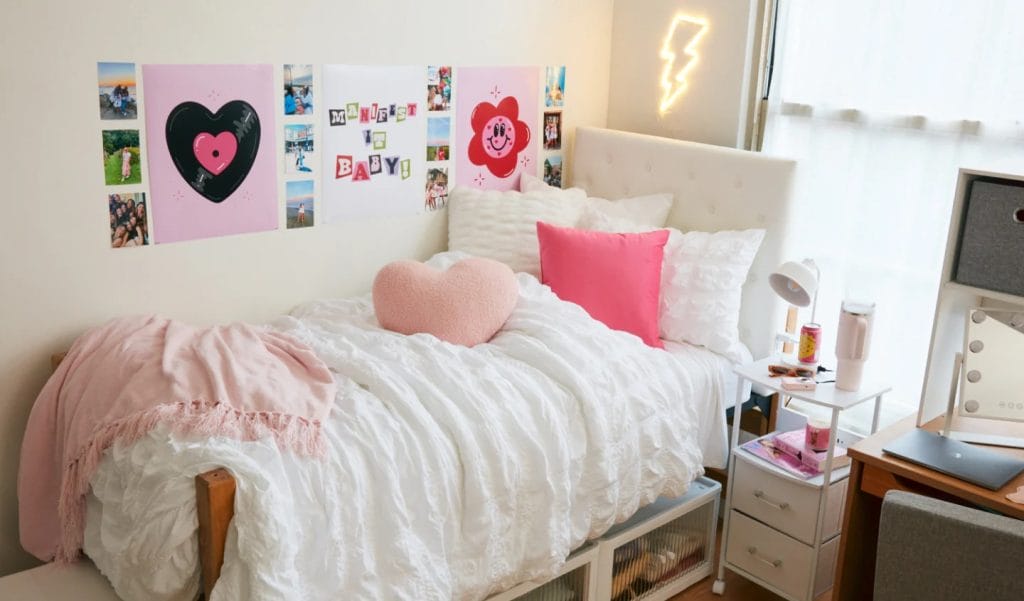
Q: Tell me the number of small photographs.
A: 12